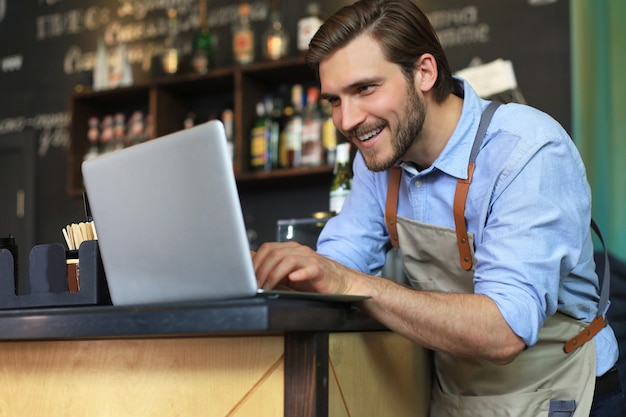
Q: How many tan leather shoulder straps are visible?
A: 2